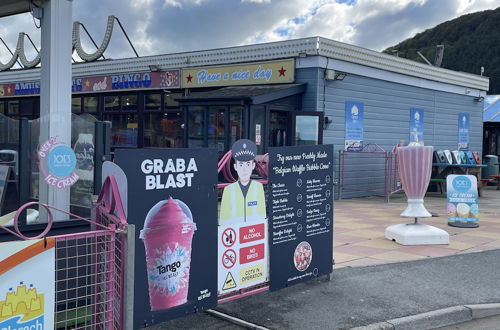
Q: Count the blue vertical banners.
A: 3